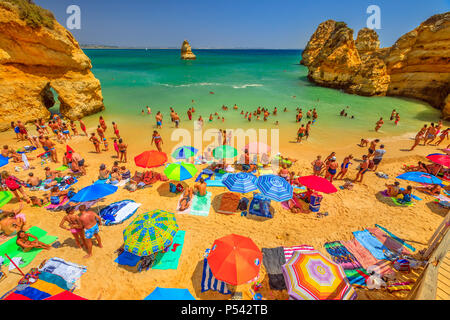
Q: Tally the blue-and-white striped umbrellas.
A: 2